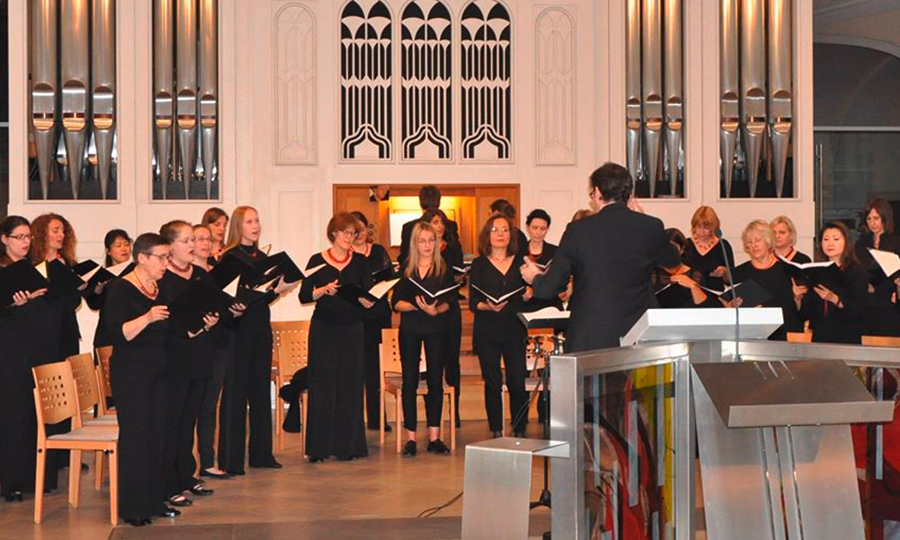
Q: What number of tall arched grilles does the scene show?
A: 3